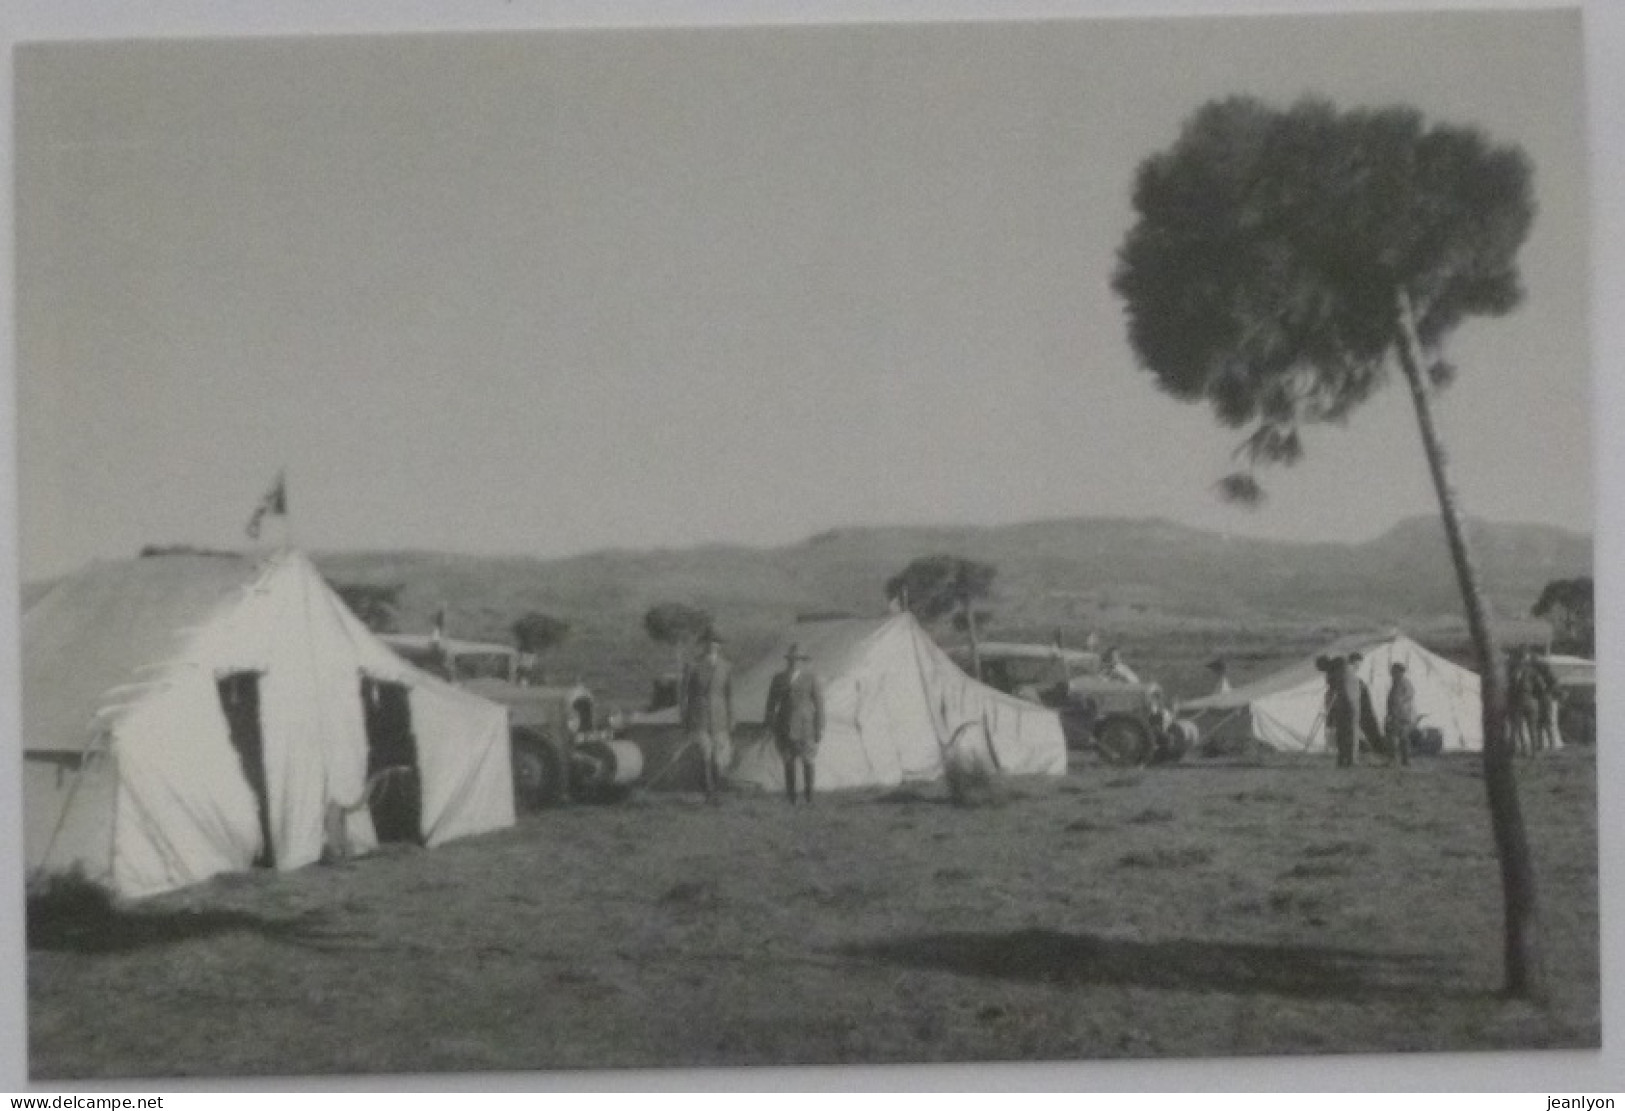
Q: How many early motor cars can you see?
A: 2